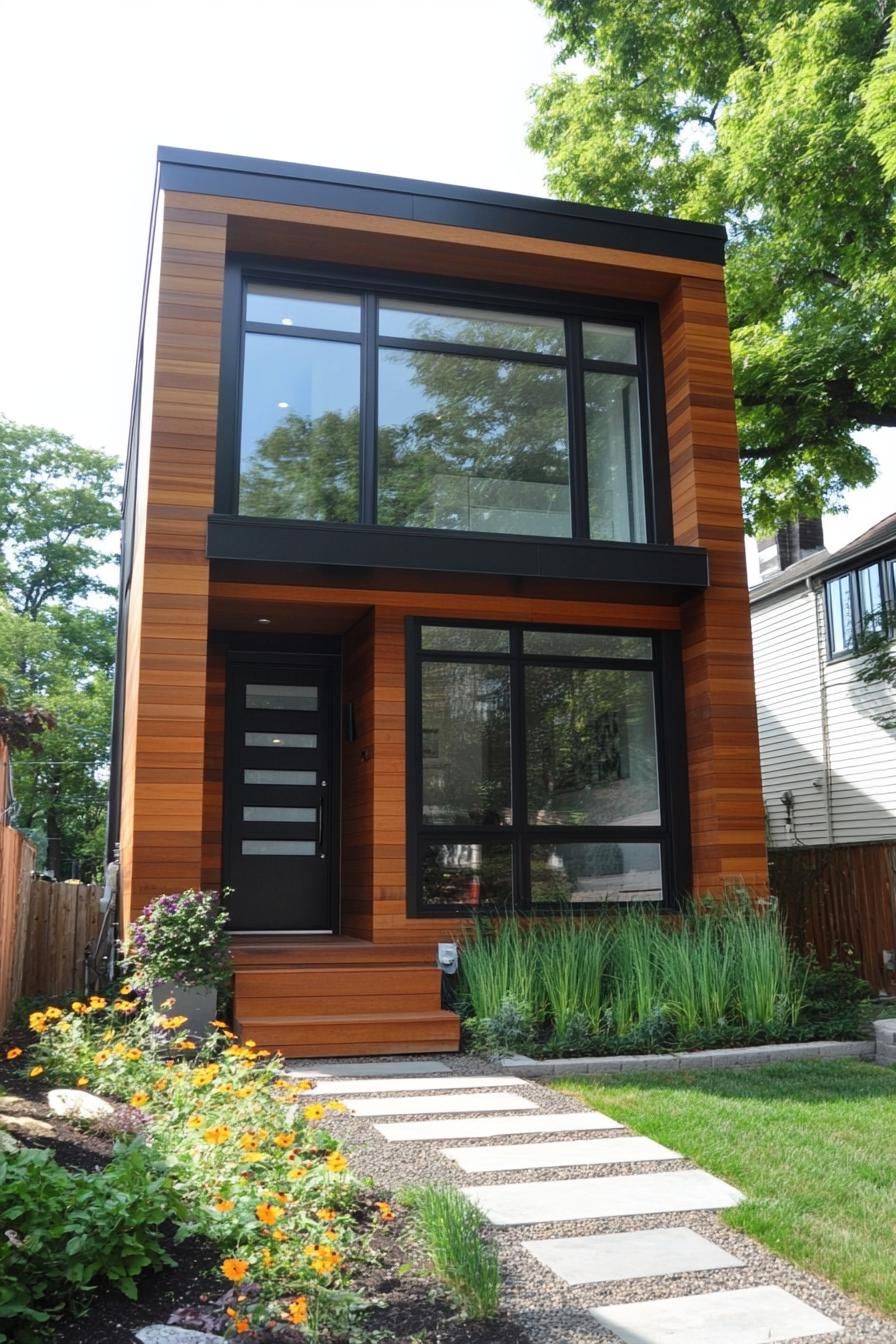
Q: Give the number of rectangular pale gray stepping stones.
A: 8